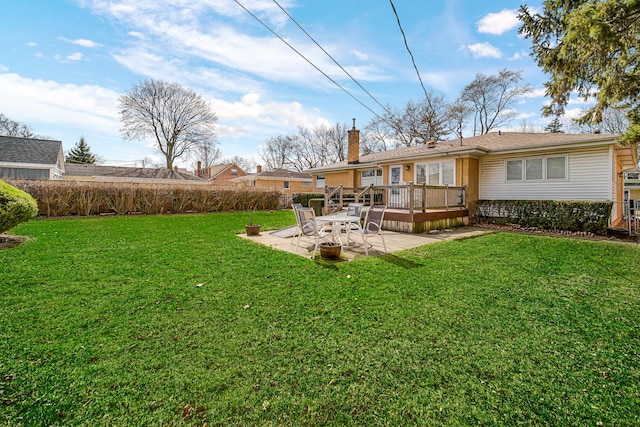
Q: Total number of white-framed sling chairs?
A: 4